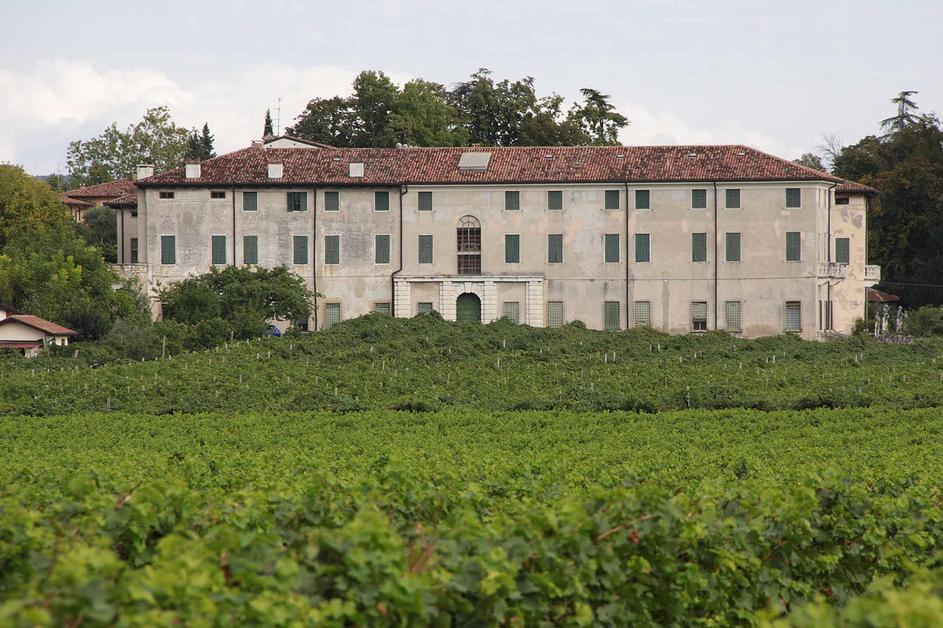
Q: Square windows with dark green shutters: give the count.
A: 12